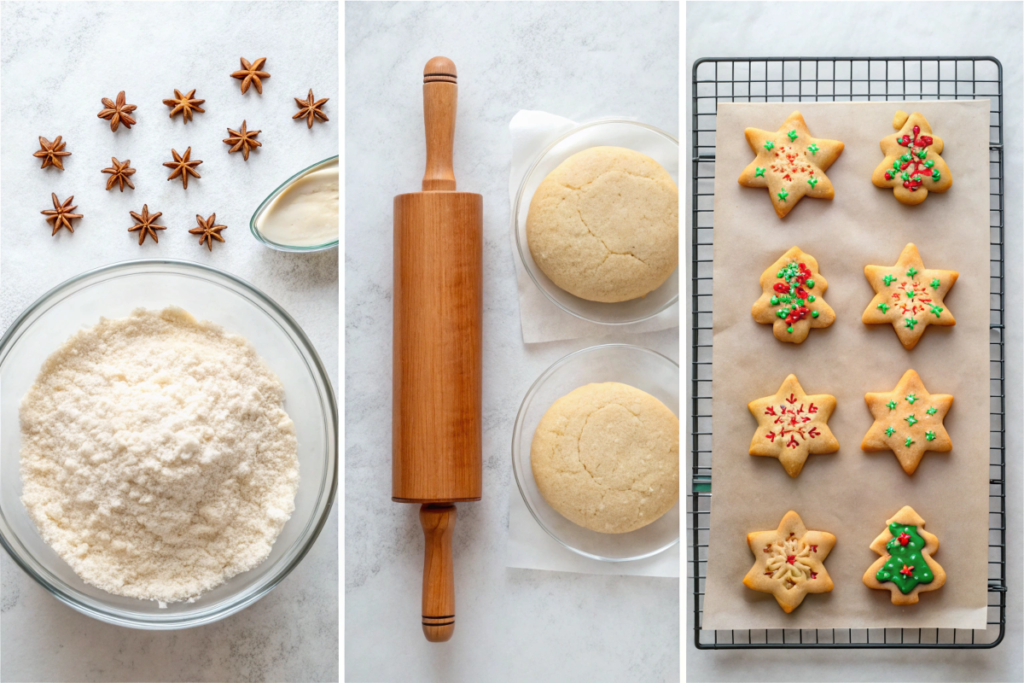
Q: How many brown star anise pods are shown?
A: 11